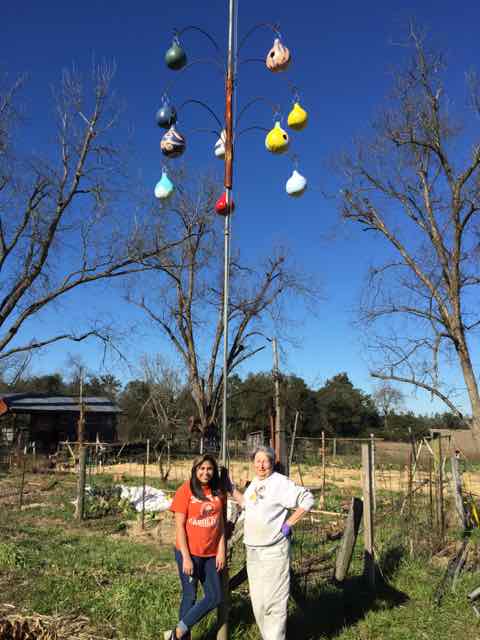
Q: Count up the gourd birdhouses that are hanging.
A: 10